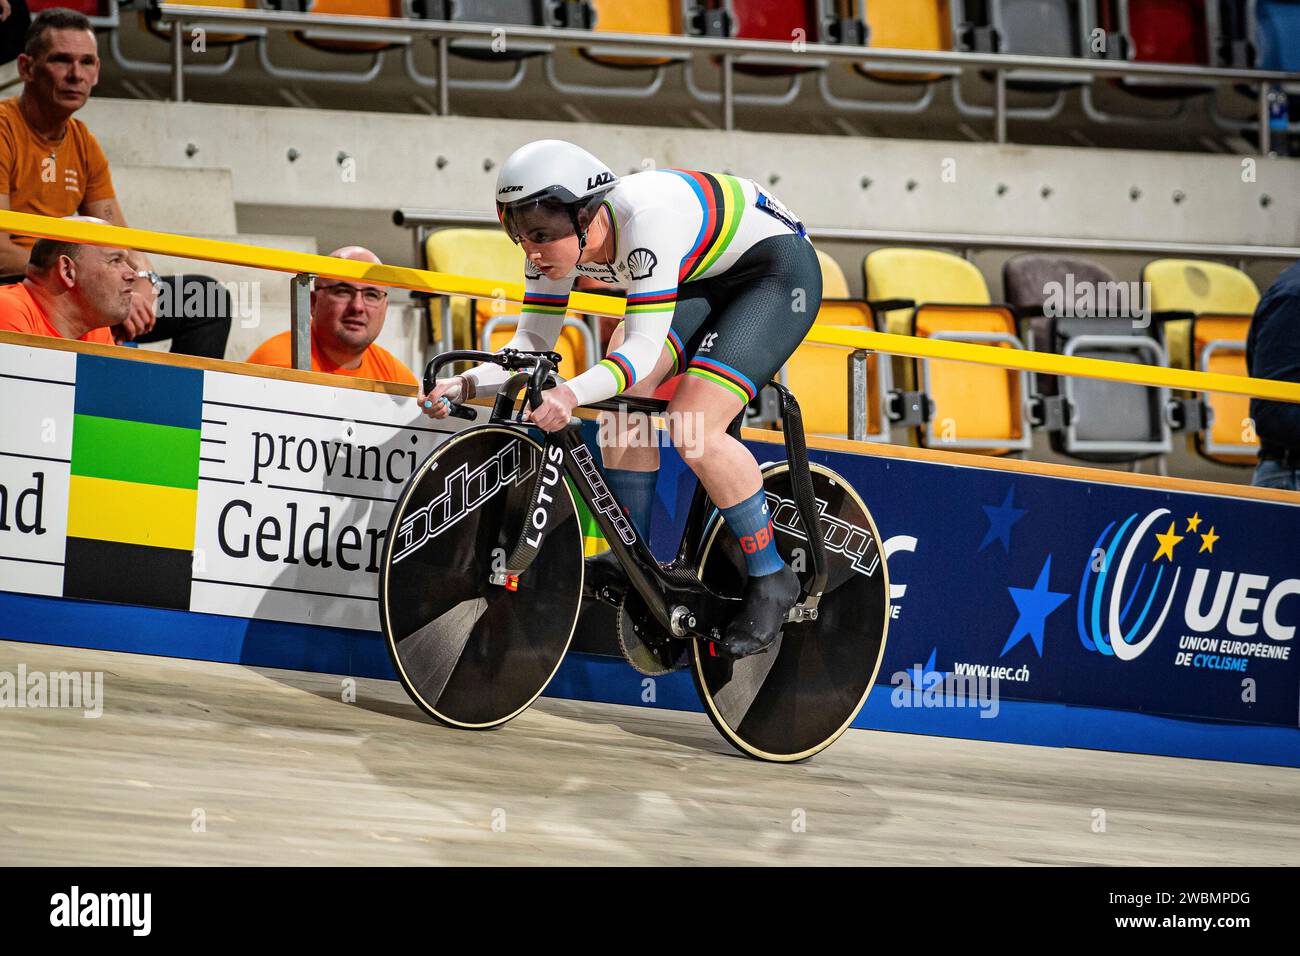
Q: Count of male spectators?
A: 3